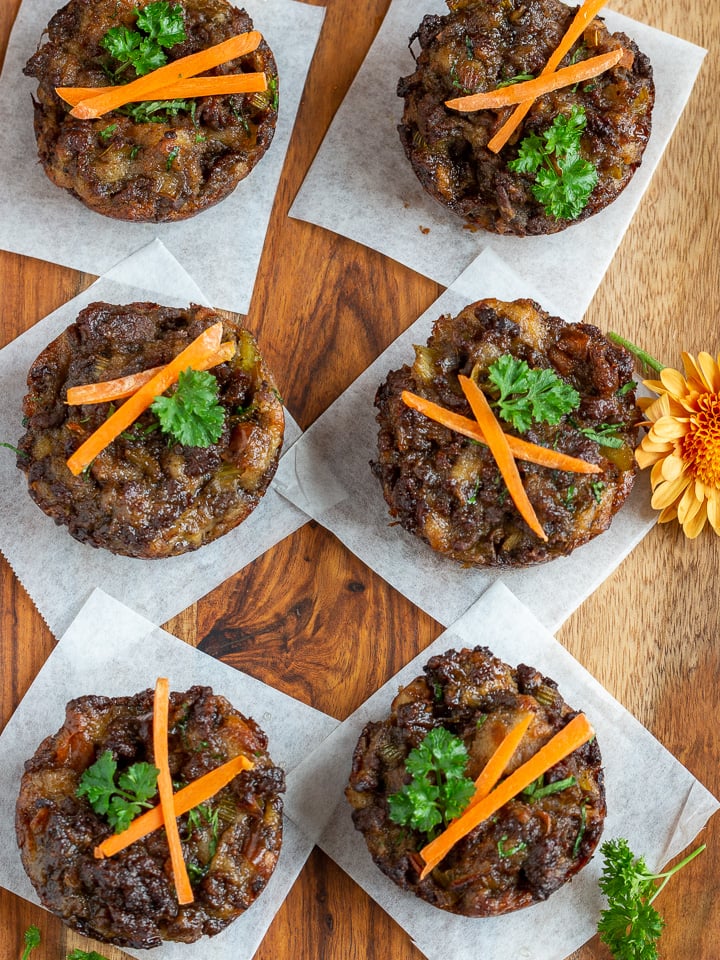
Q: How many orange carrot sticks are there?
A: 12